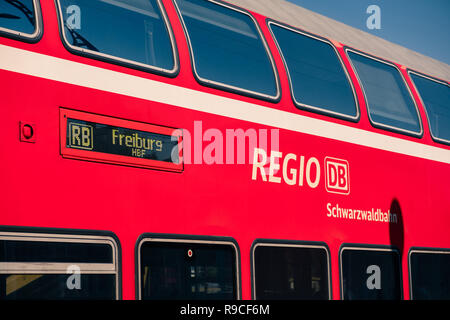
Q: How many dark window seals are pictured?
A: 11